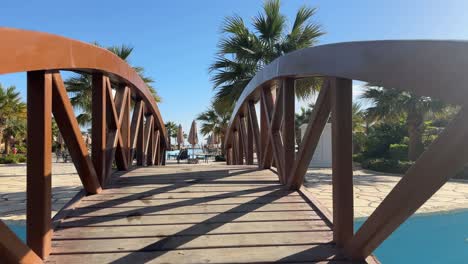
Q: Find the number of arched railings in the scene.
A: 2